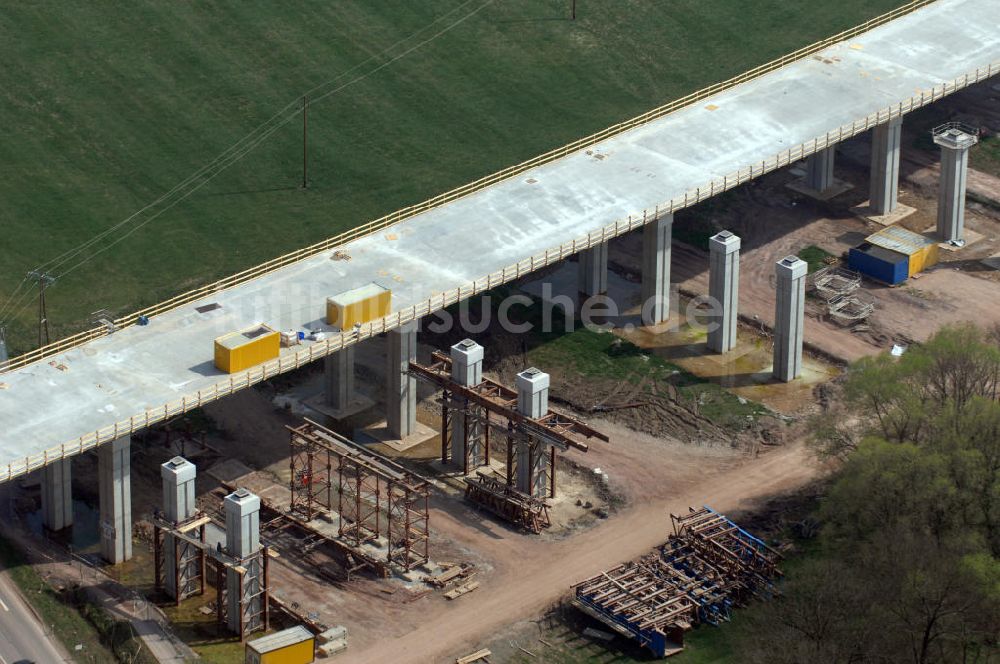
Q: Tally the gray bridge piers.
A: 15